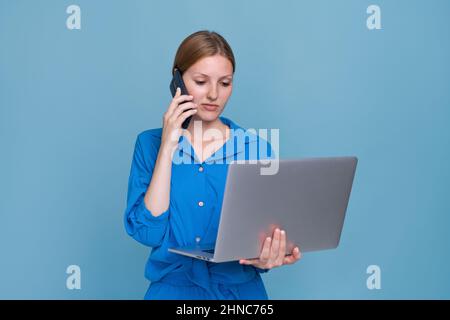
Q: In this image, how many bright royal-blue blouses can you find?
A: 1